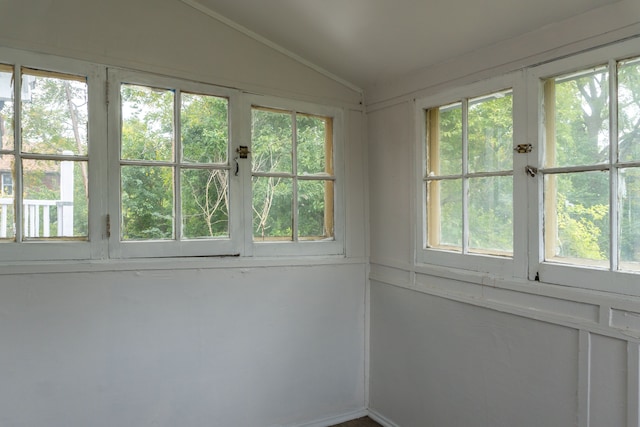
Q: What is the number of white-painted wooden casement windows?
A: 5